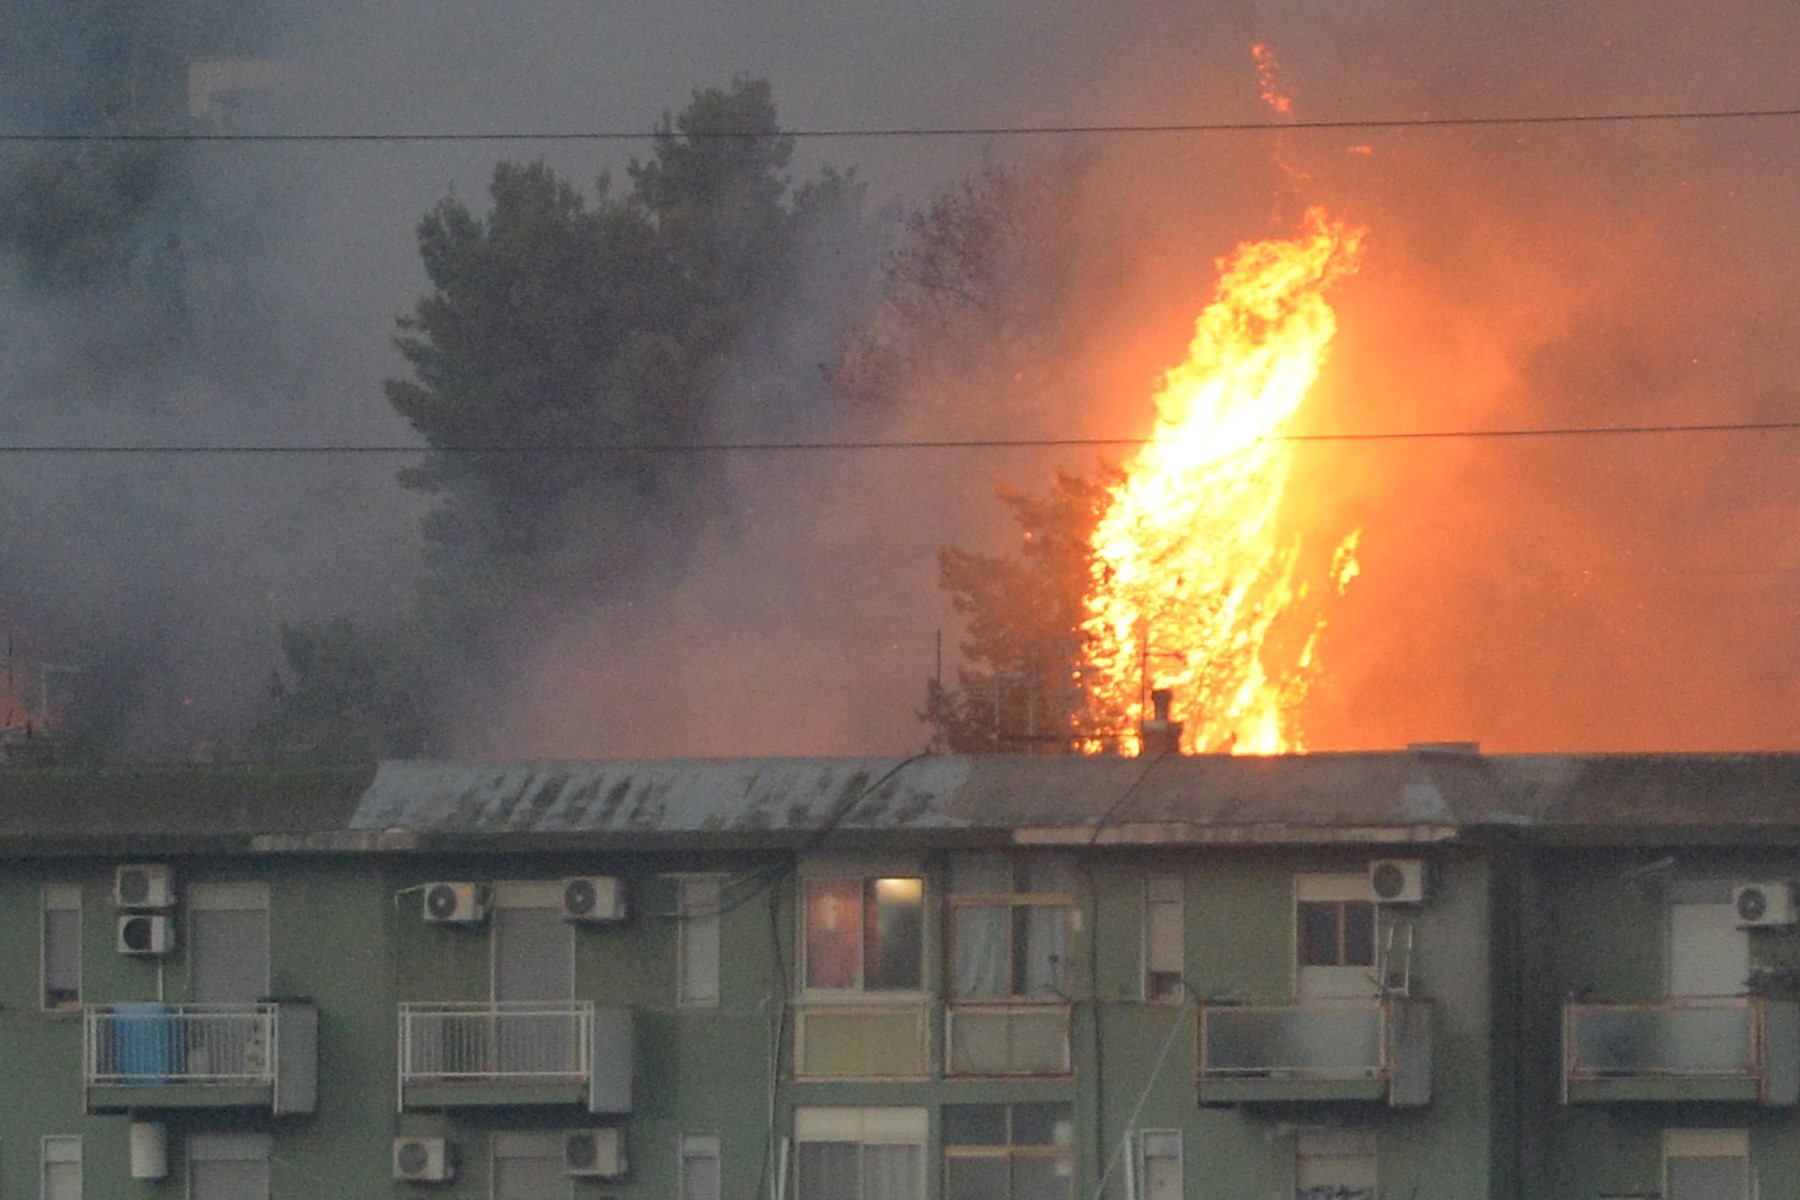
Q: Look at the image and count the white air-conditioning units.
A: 8